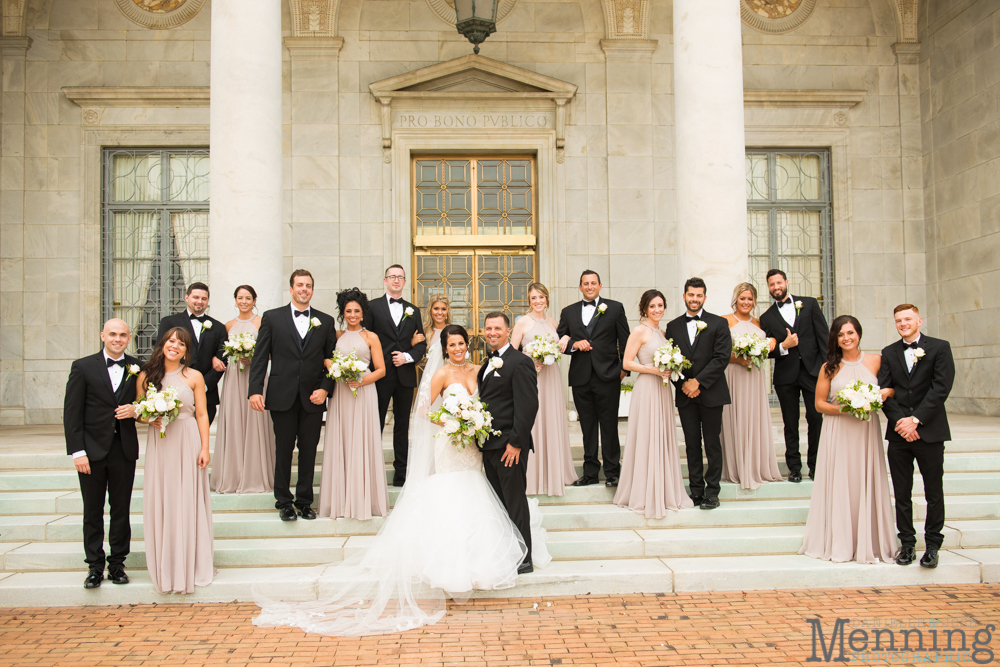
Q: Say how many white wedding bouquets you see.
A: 8